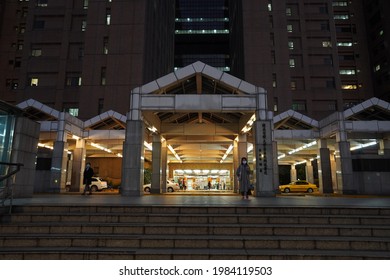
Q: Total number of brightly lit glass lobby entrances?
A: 1